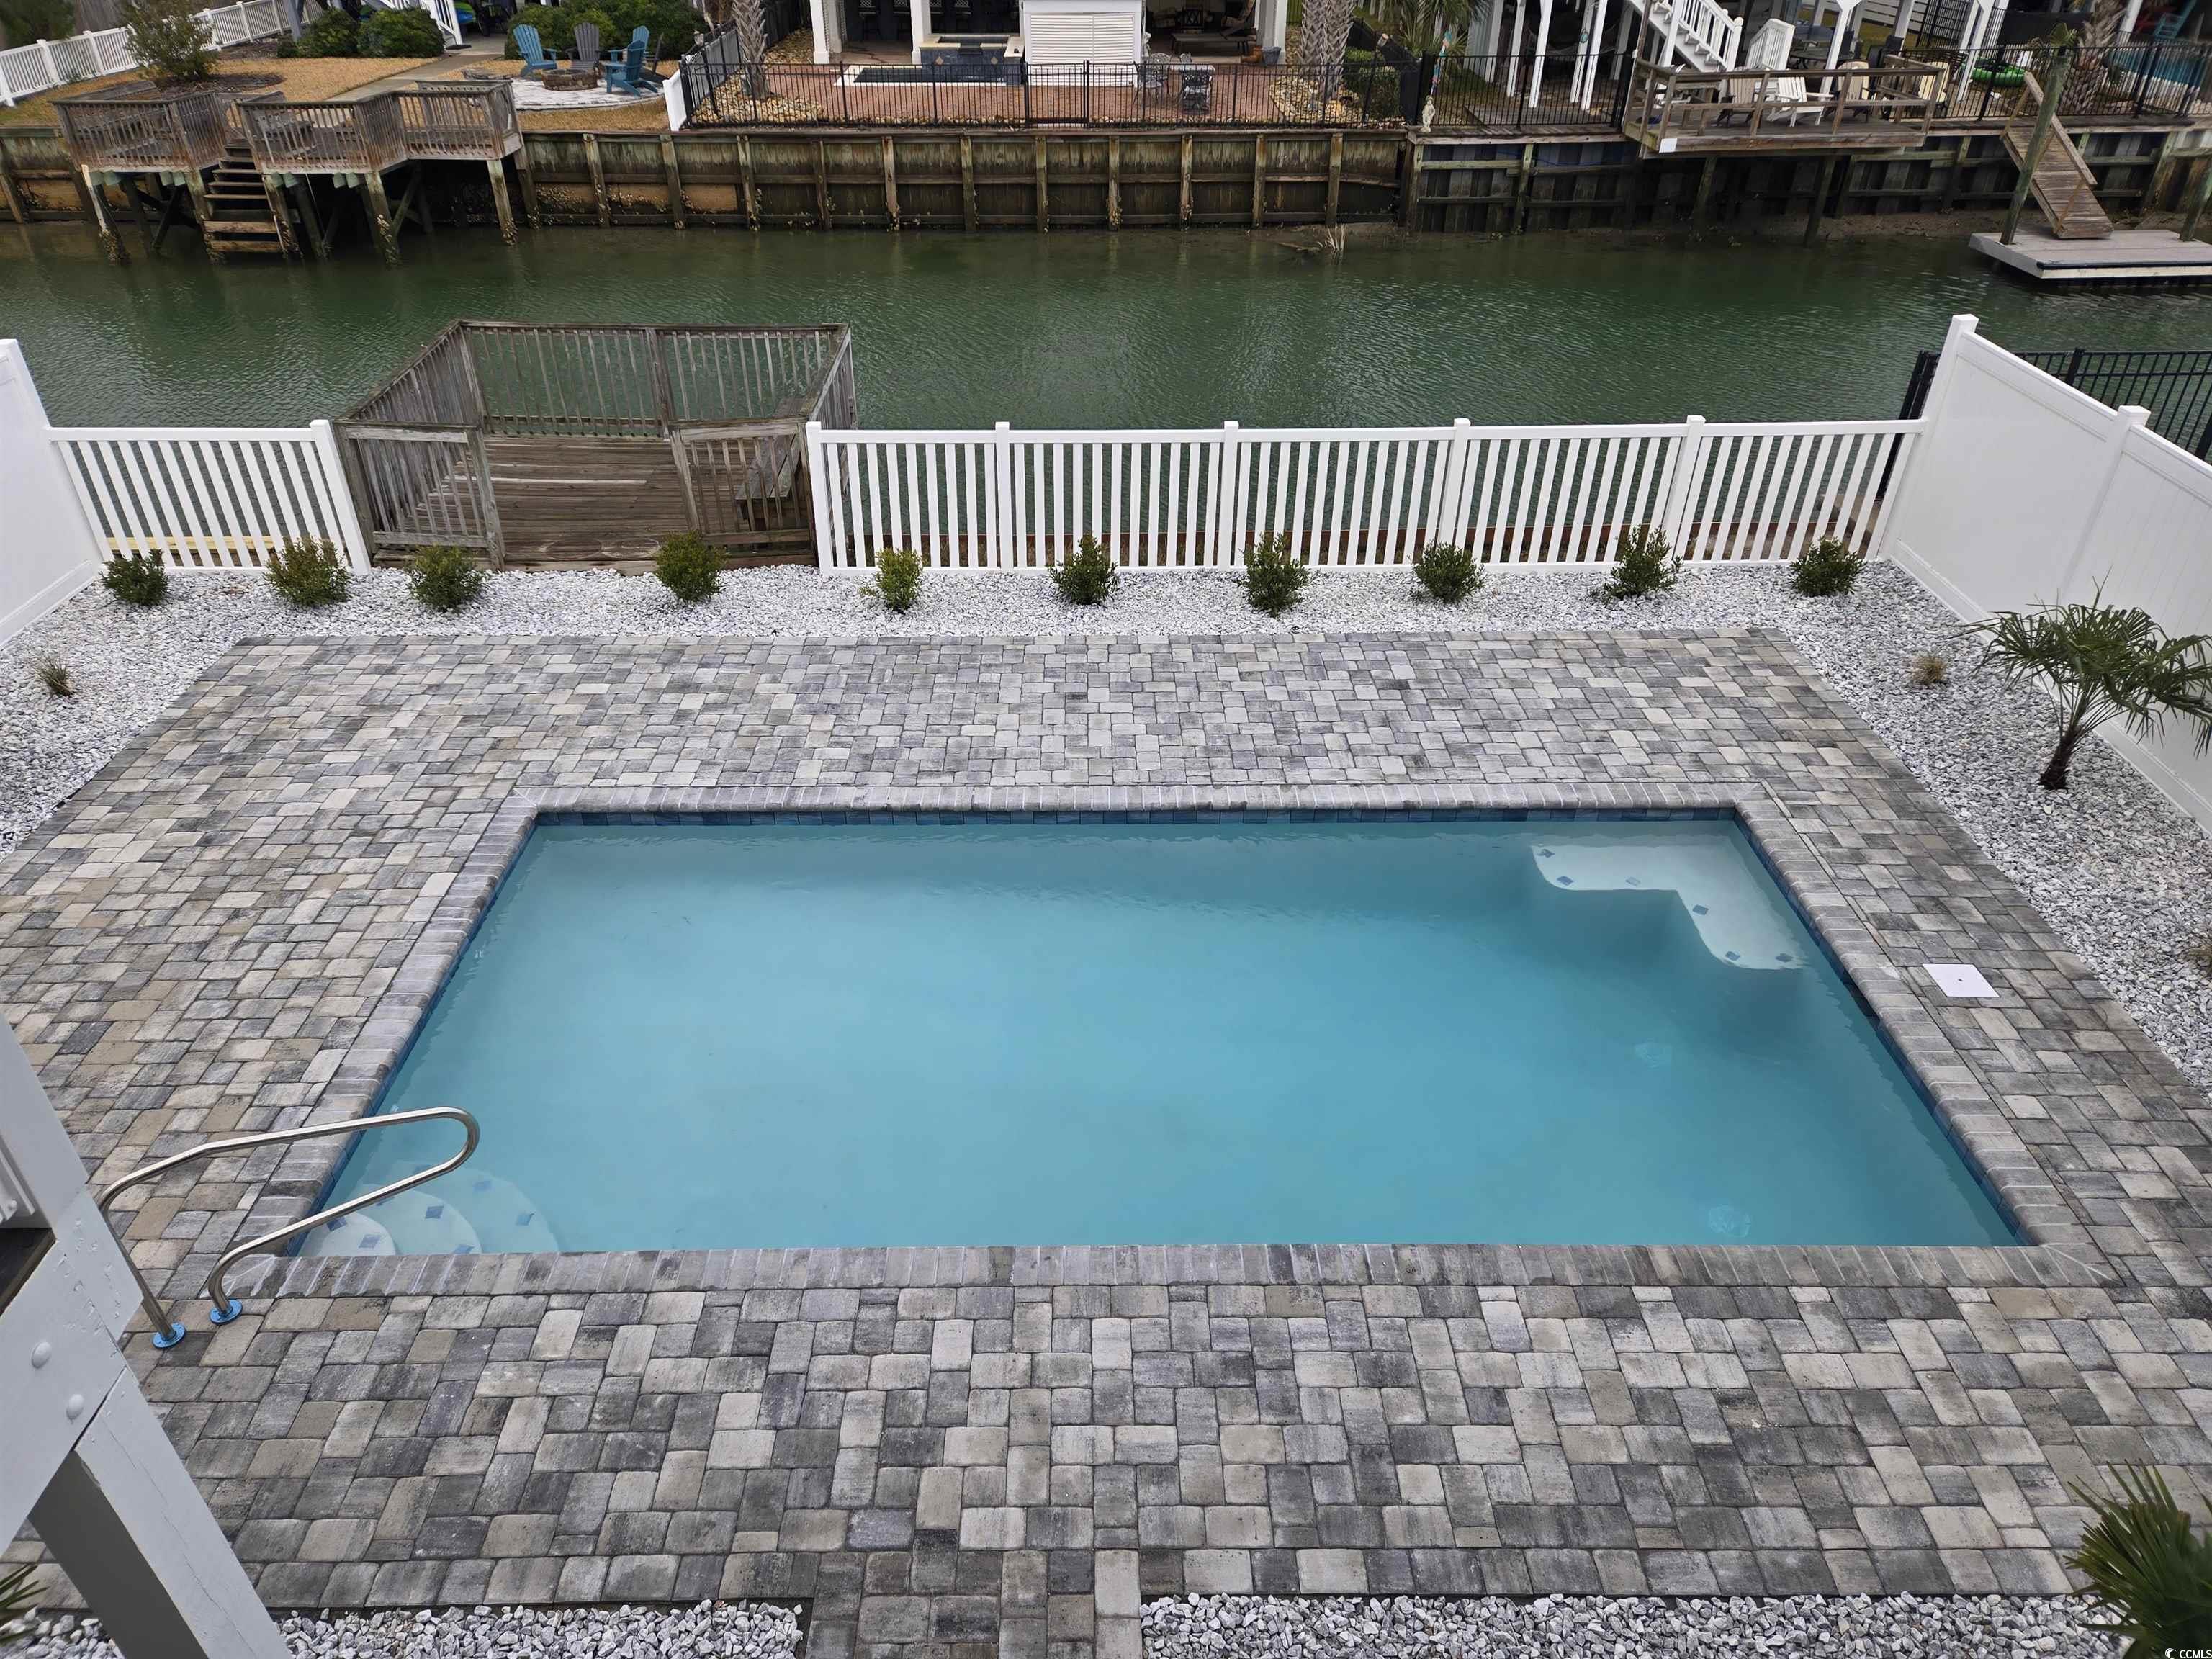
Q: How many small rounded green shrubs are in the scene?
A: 10